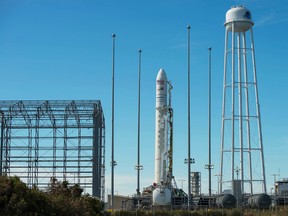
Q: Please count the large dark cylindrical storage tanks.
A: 2